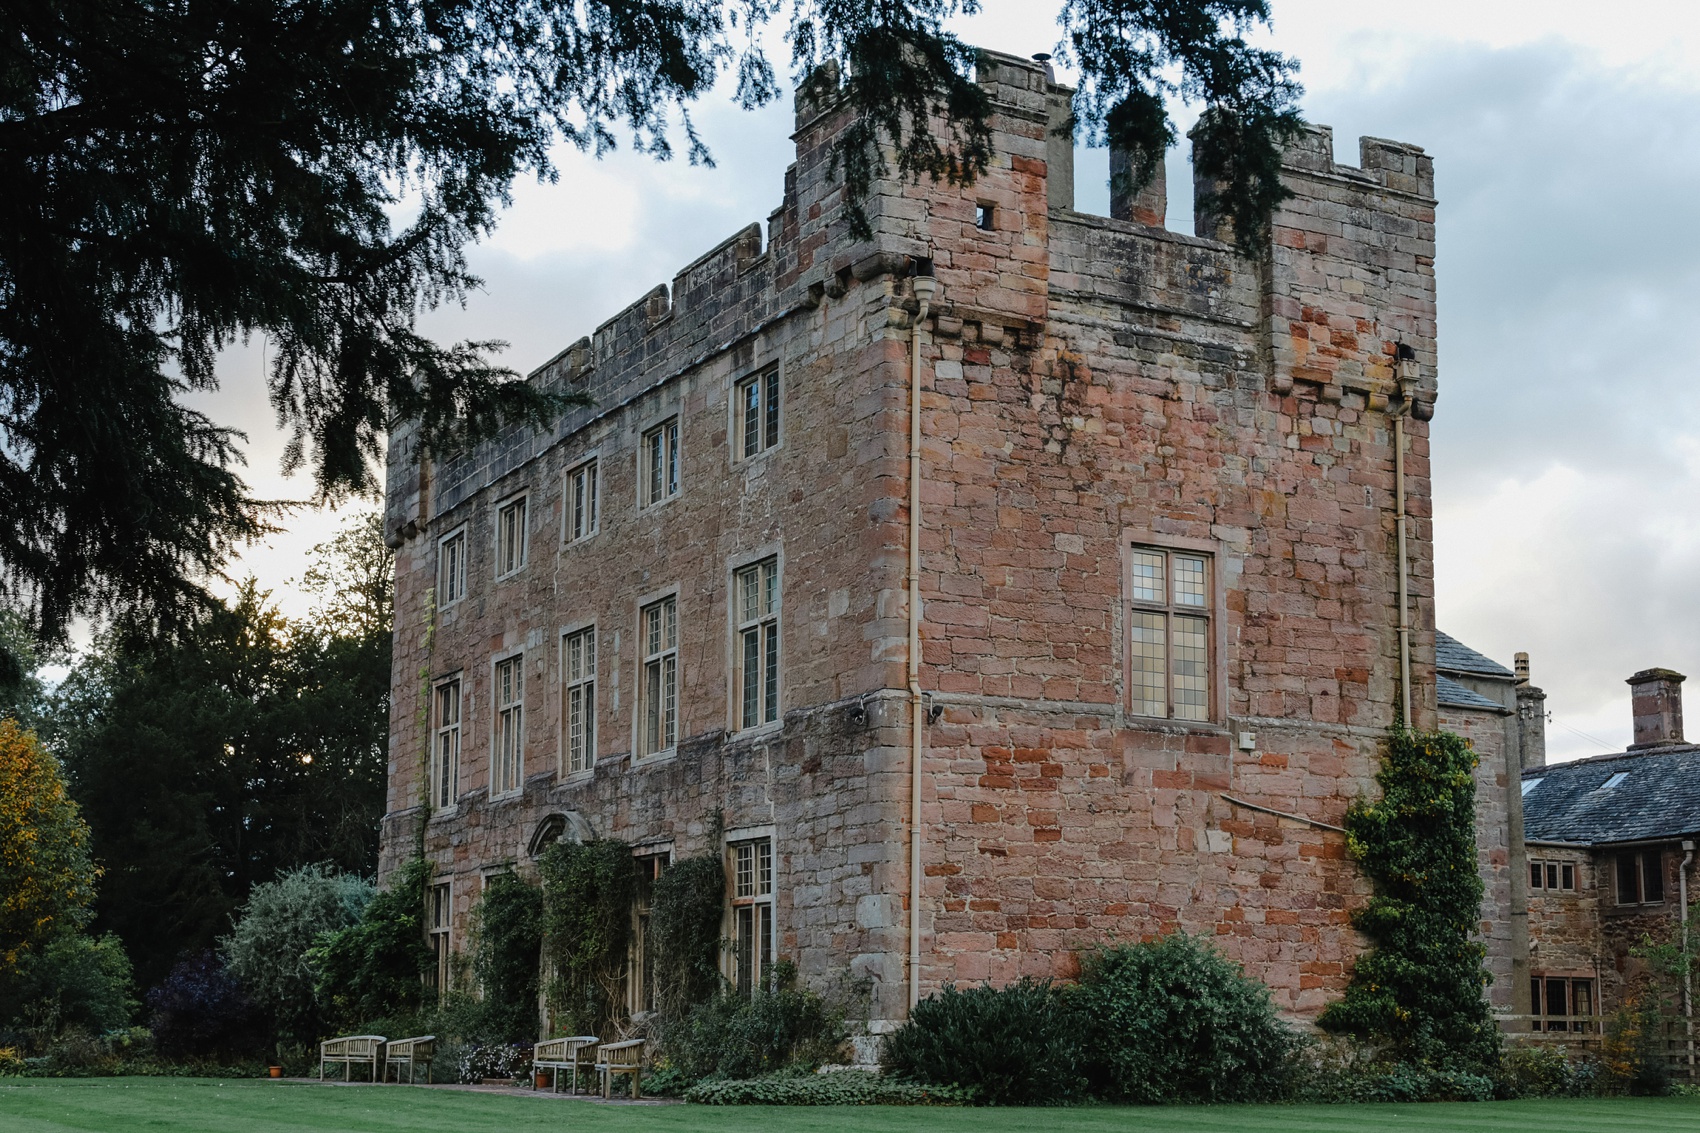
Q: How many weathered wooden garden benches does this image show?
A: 4